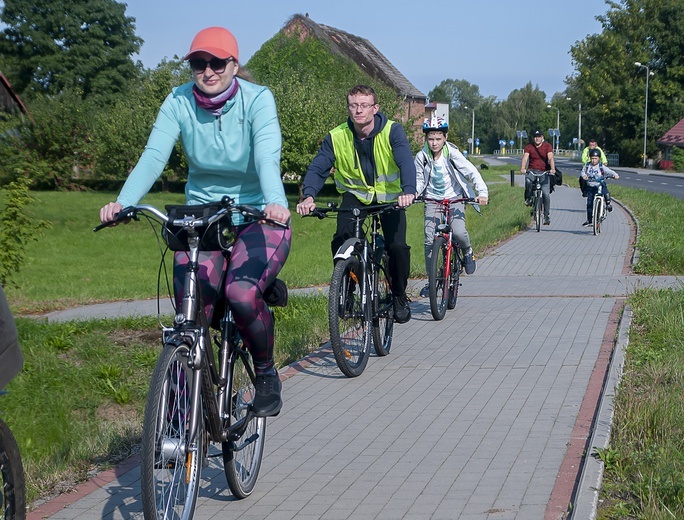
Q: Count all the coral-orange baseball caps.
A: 1